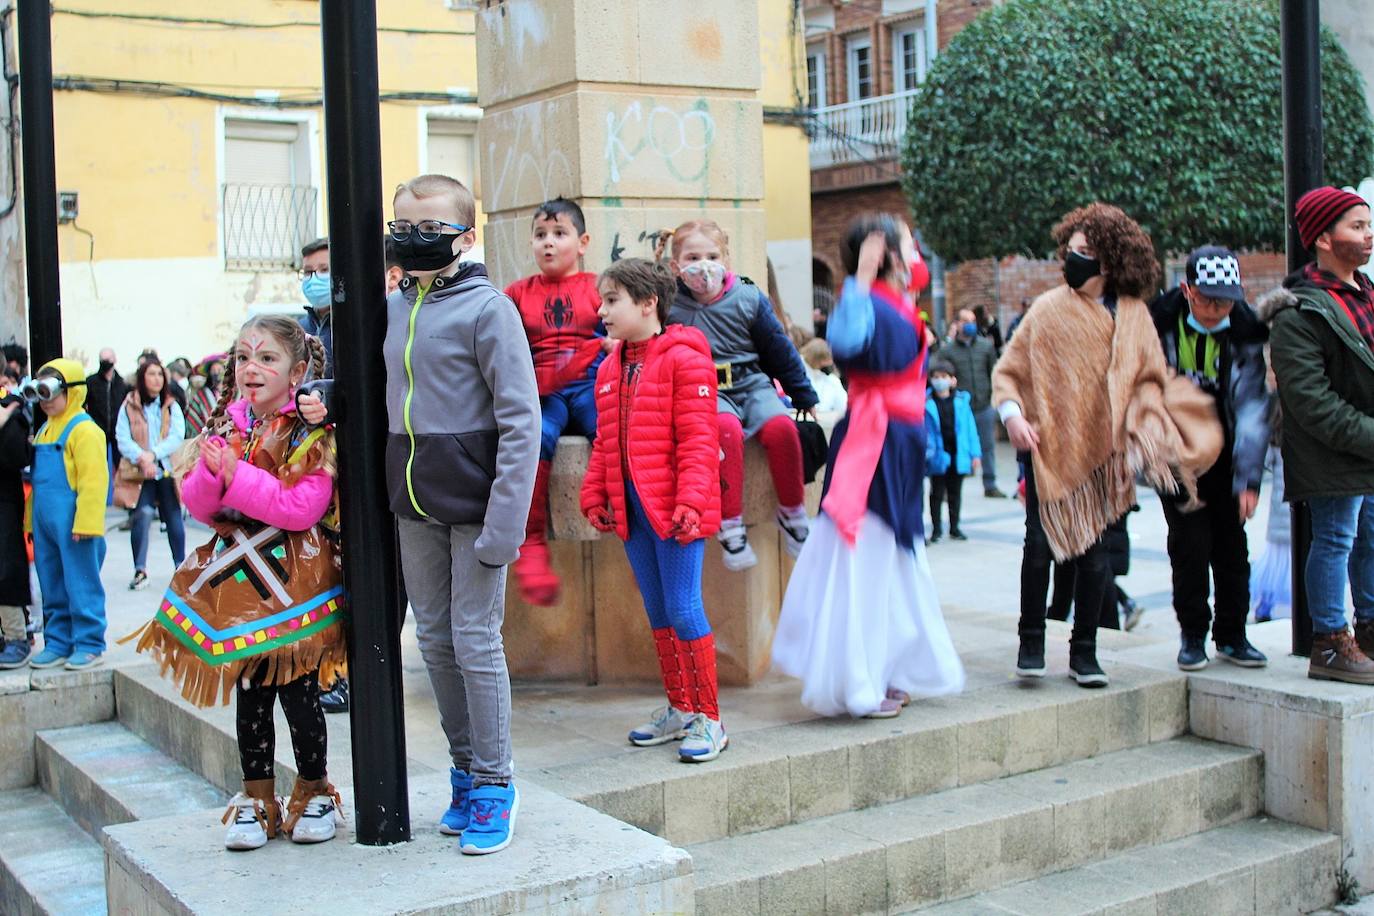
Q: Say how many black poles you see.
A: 3